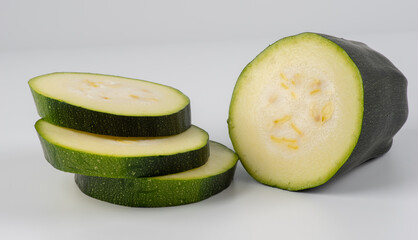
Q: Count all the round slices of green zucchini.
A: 3